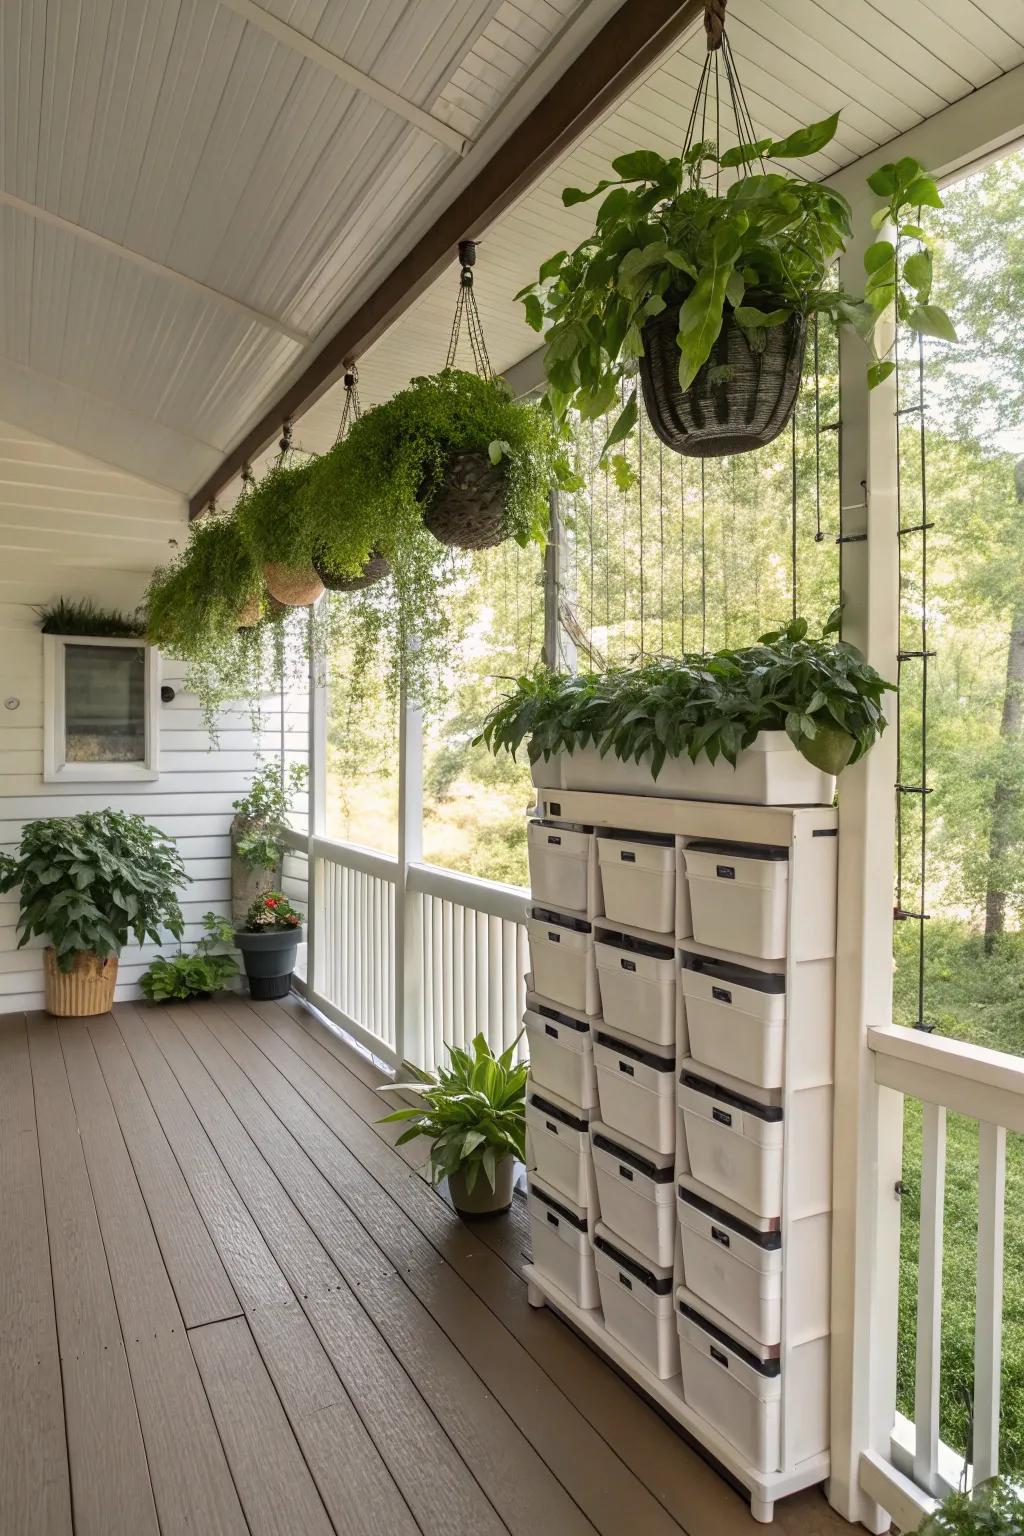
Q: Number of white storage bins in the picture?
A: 15